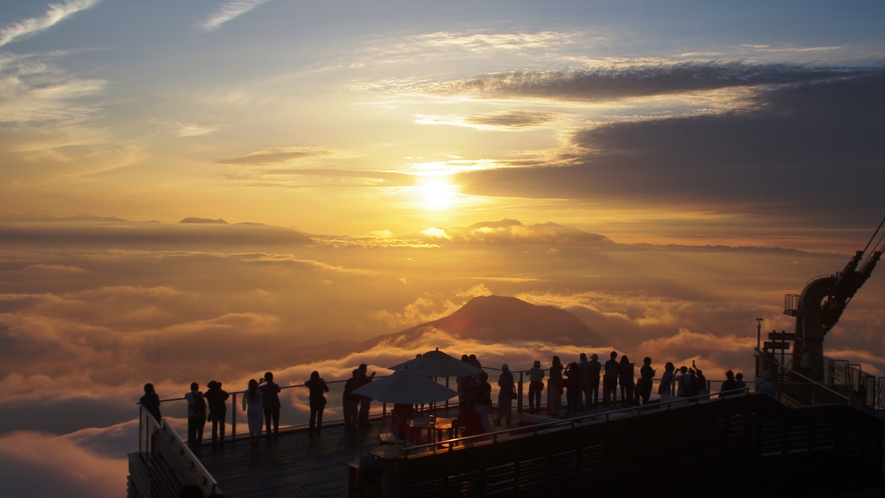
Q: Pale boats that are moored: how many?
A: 0